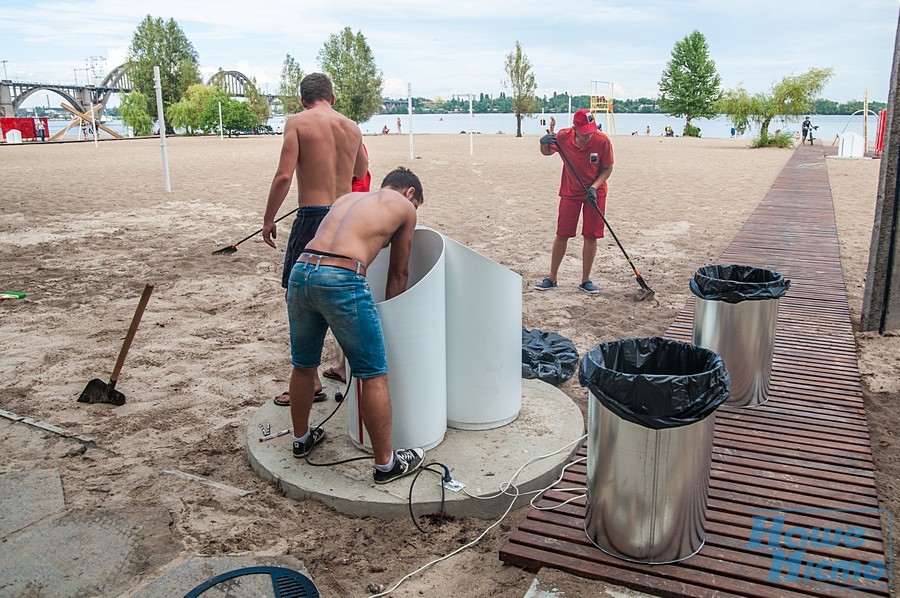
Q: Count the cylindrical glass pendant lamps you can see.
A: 0